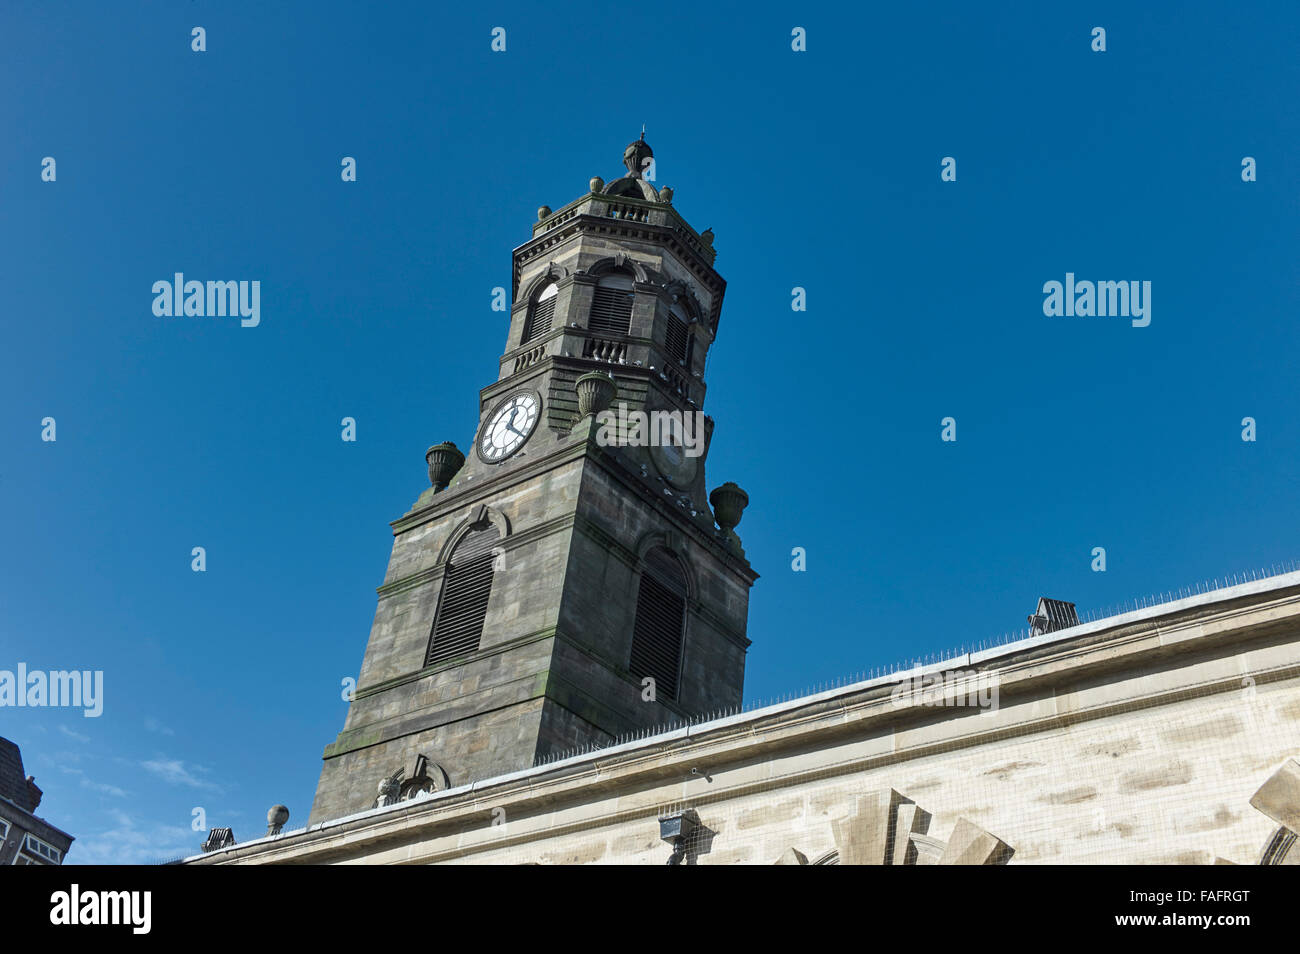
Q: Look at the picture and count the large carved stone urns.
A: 3